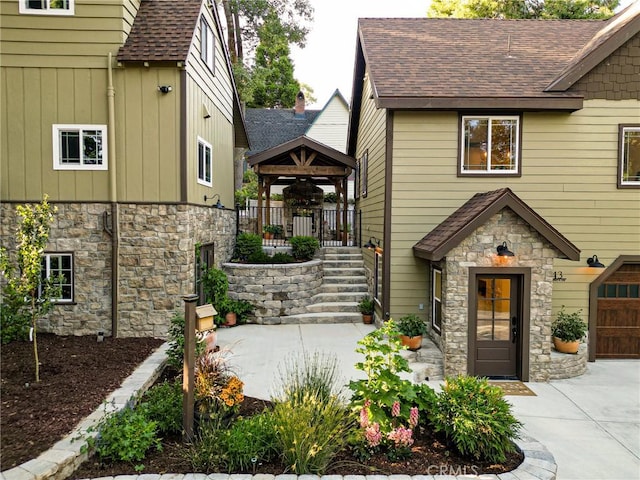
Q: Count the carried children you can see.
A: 0